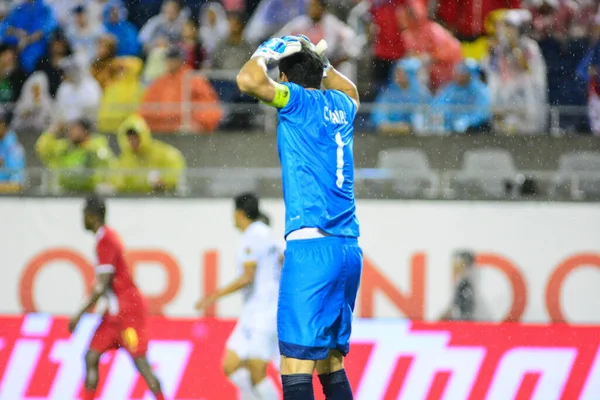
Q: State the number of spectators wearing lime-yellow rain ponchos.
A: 2